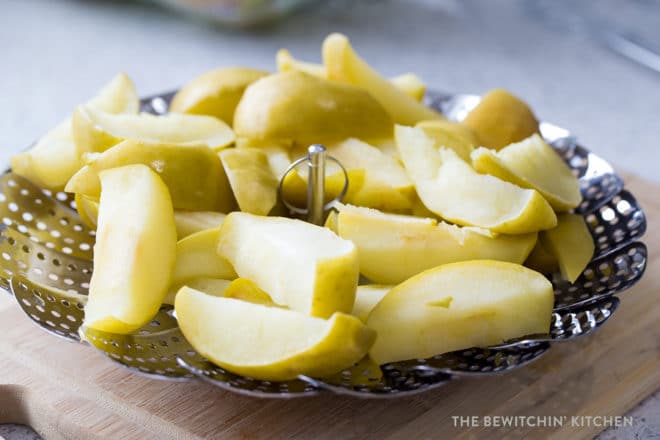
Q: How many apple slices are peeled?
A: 0